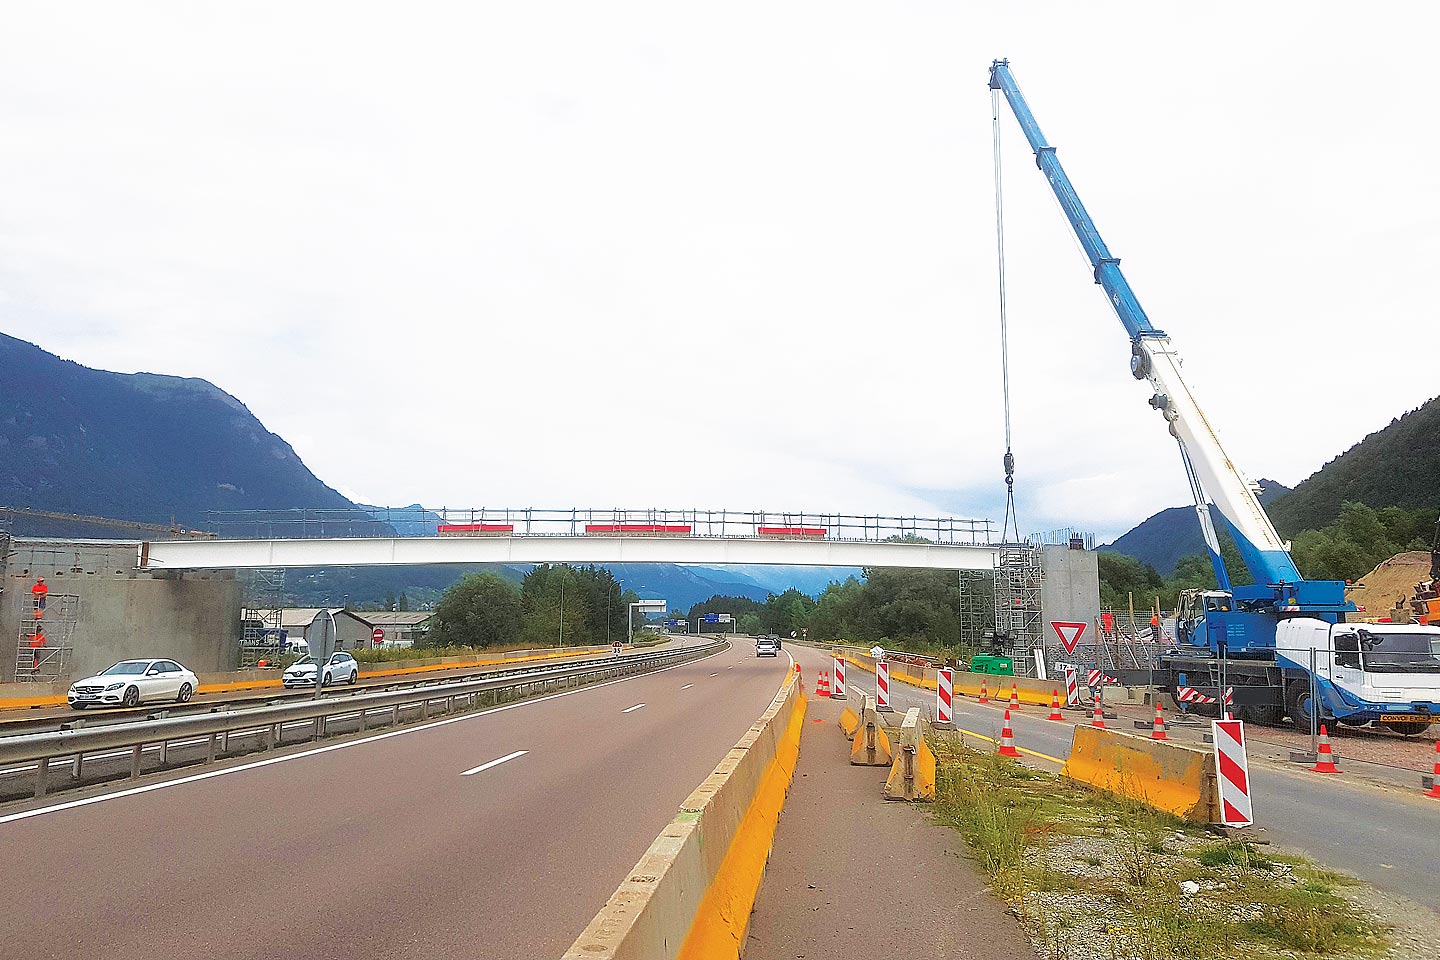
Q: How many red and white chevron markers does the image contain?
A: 5